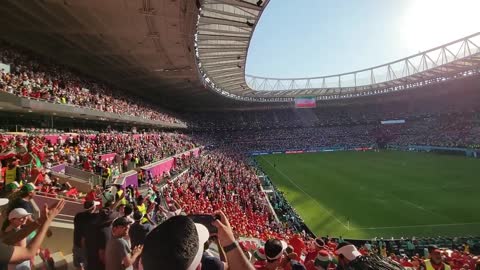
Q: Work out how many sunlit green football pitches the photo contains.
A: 1